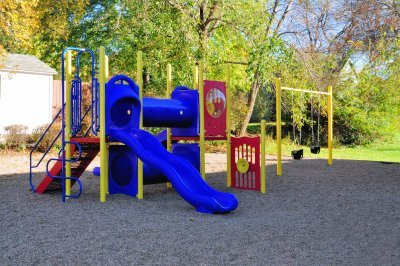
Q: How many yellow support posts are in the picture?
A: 11